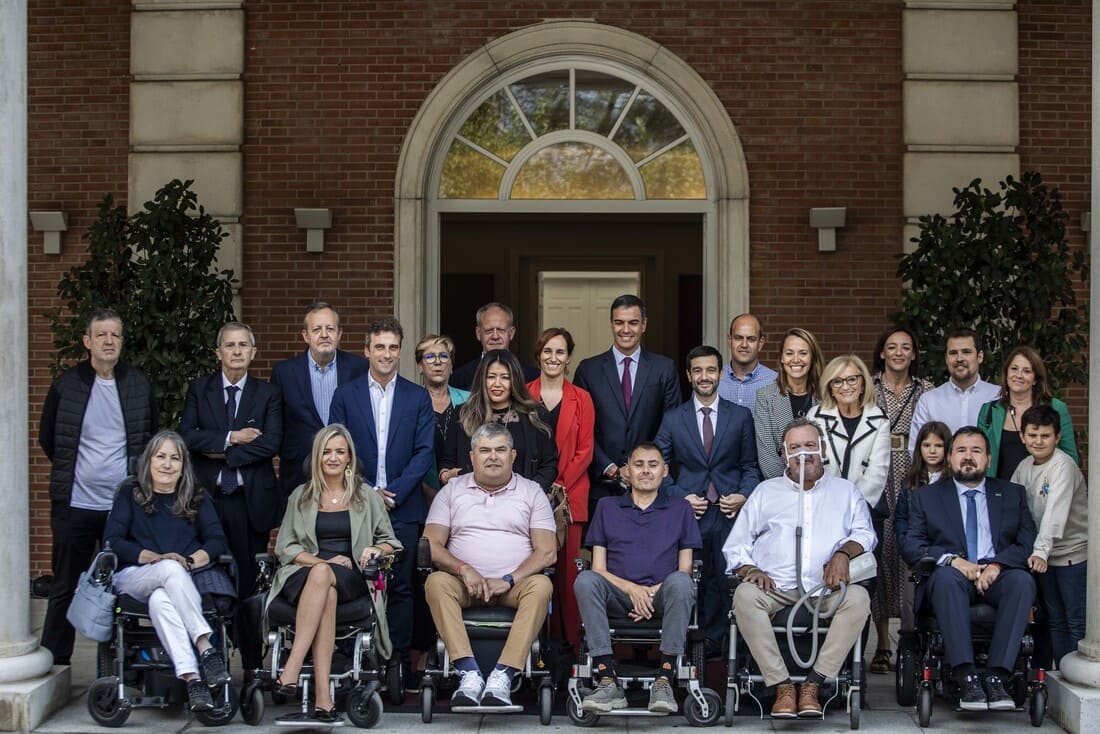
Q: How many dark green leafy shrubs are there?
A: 2